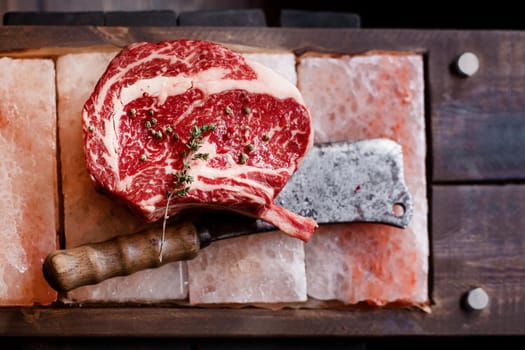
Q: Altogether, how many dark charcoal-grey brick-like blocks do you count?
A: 4